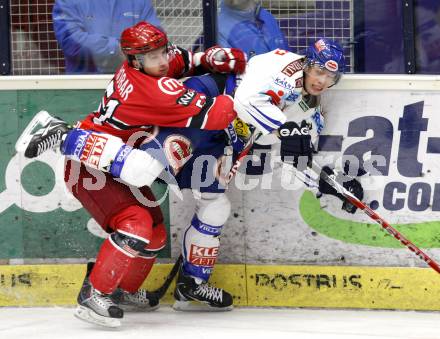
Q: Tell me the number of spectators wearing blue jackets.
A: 2